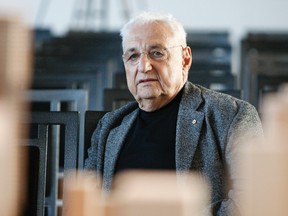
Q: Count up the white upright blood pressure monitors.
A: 0